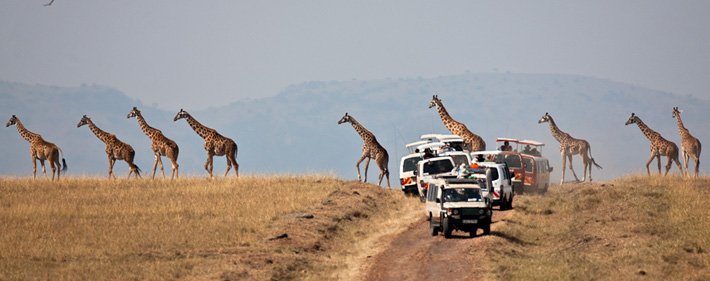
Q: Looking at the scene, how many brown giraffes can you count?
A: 9